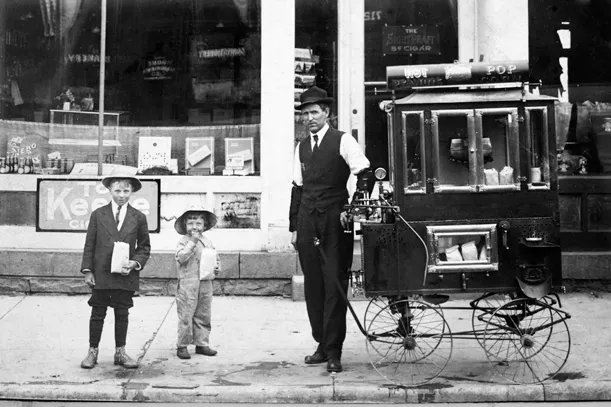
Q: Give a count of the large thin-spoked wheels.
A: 4